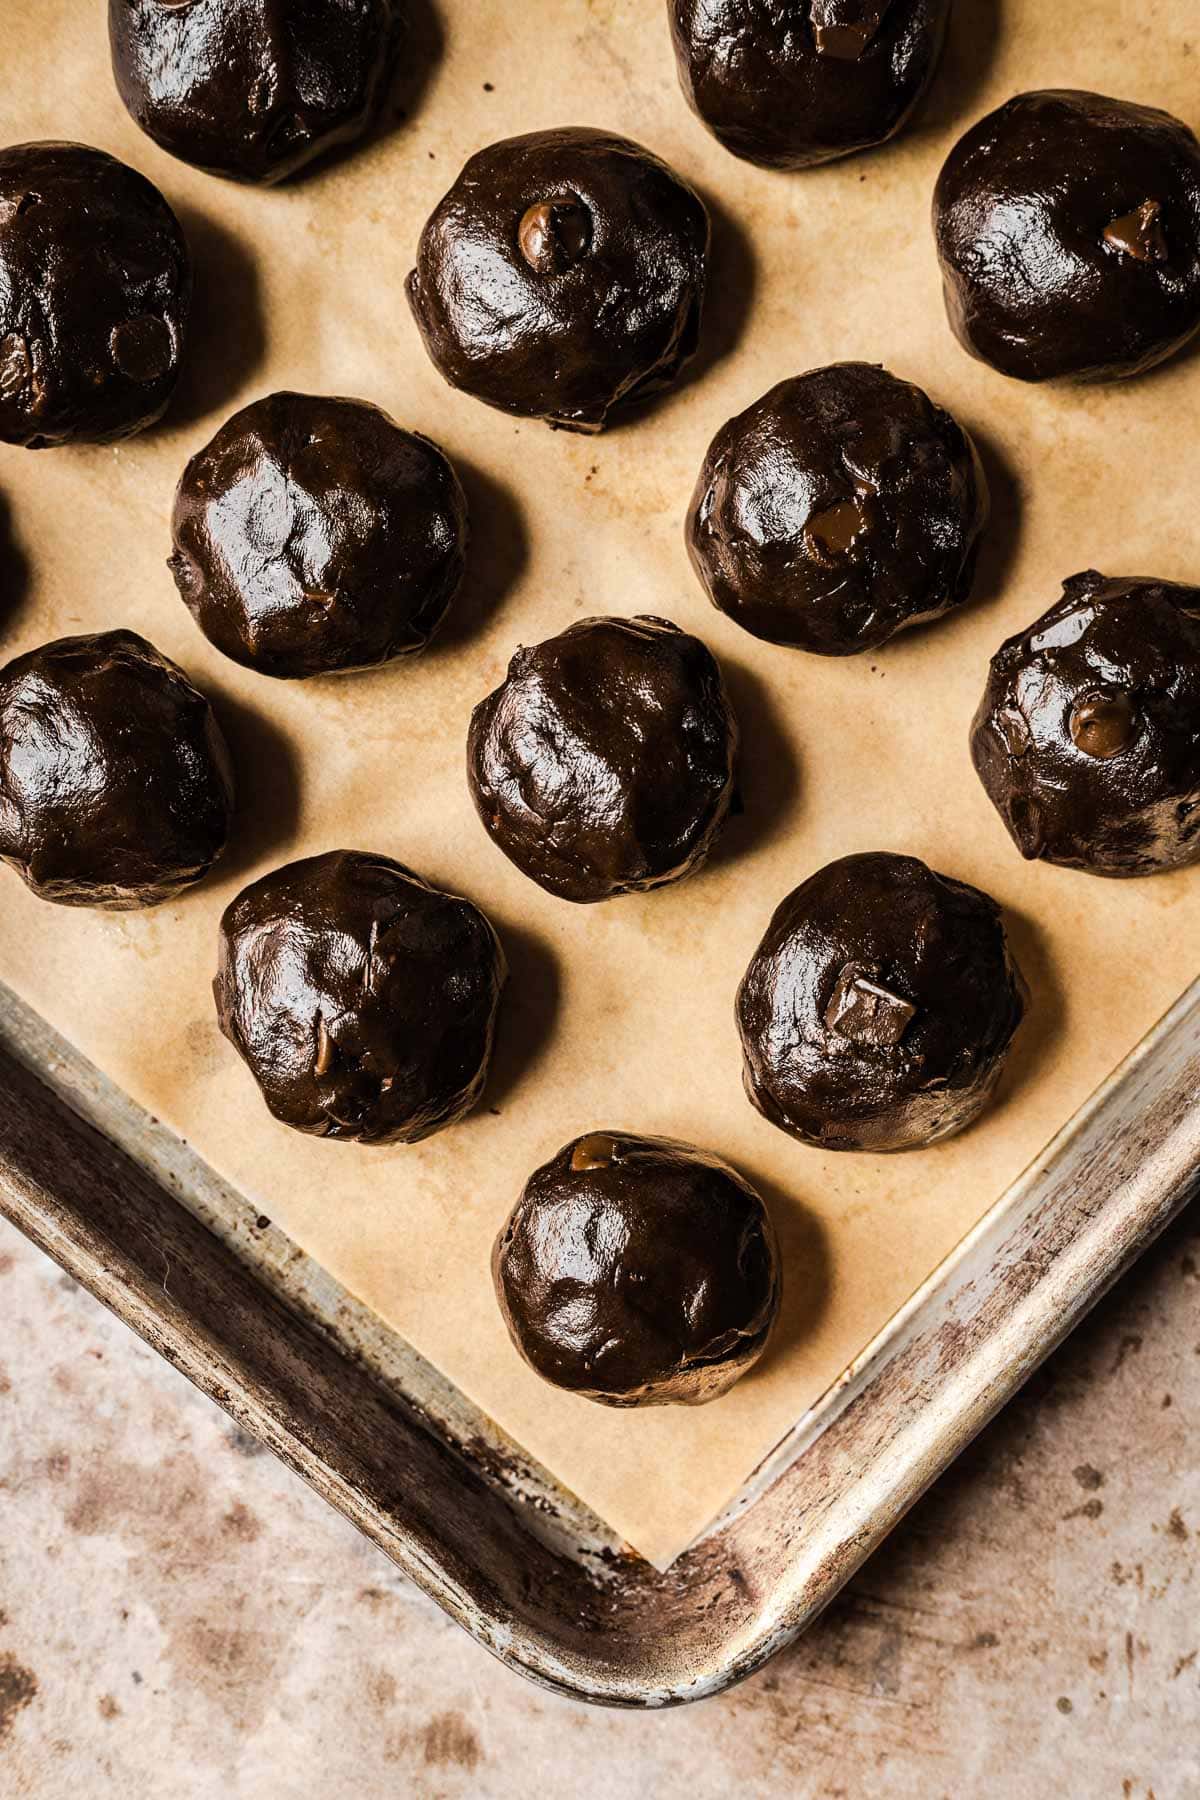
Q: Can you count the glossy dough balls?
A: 13